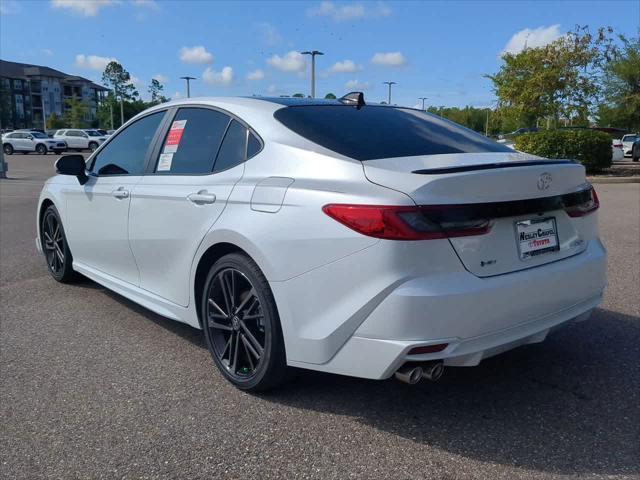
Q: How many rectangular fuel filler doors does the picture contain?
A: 1